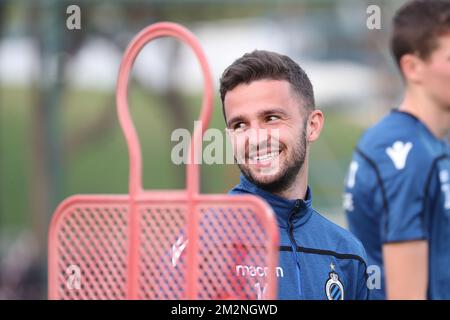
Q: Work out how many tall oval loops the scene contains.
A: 1